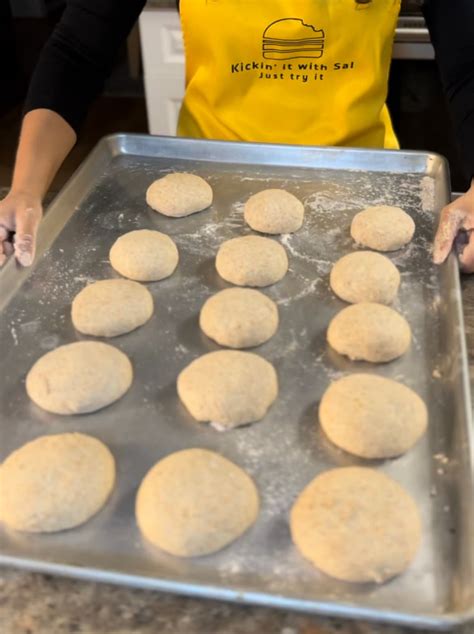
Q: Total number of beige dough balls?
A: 15